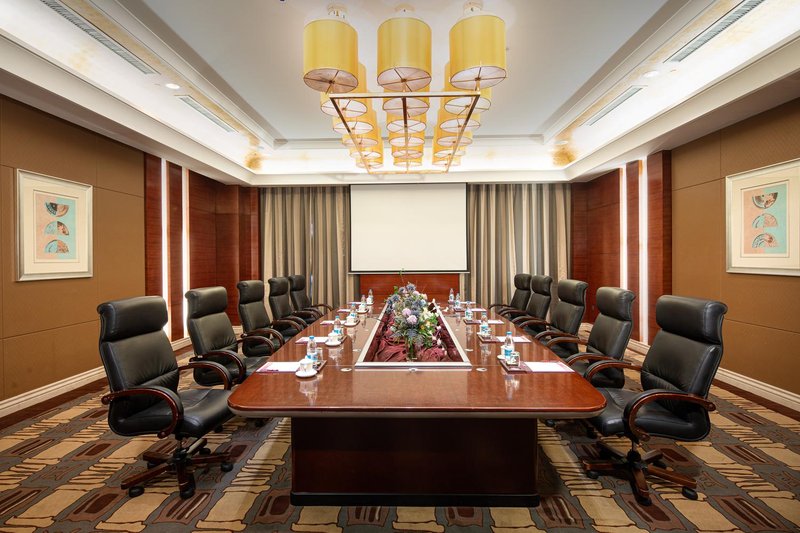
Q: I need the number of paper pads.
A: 10